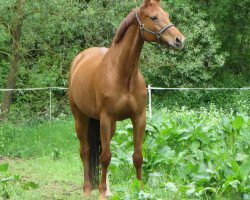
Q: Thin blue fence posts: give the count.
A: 0